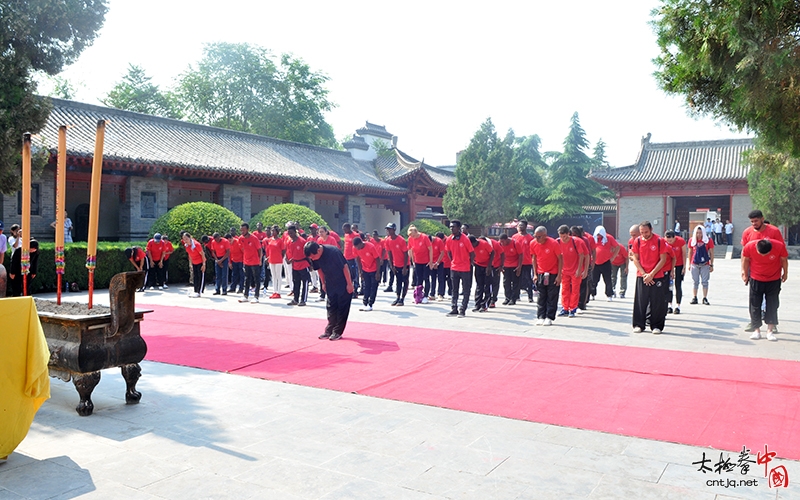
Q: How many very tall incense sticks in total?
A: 3